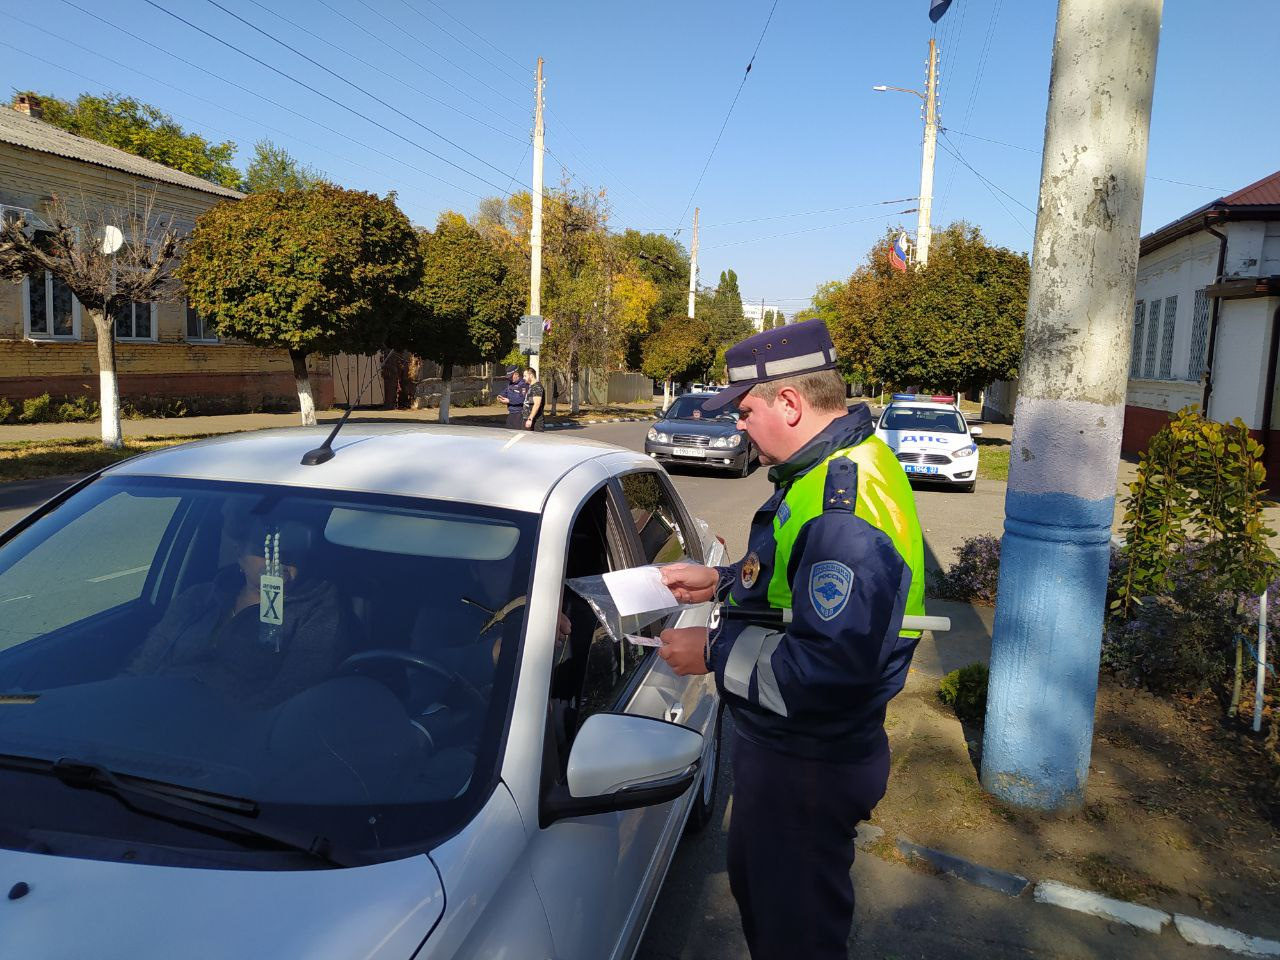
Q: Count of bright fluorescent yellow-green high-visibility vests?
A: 1